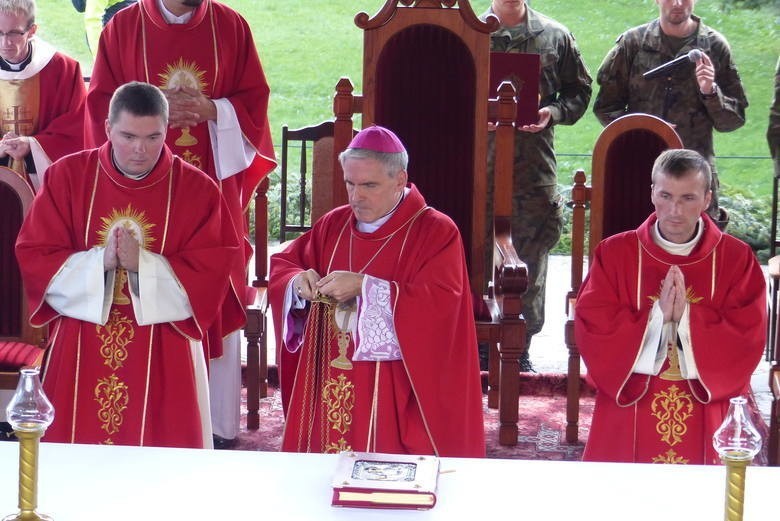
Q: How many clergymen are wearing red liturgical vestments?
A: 5